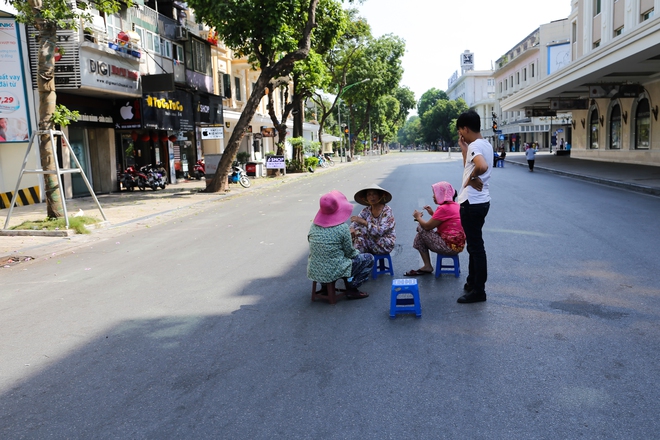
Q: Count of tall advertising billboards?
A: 1